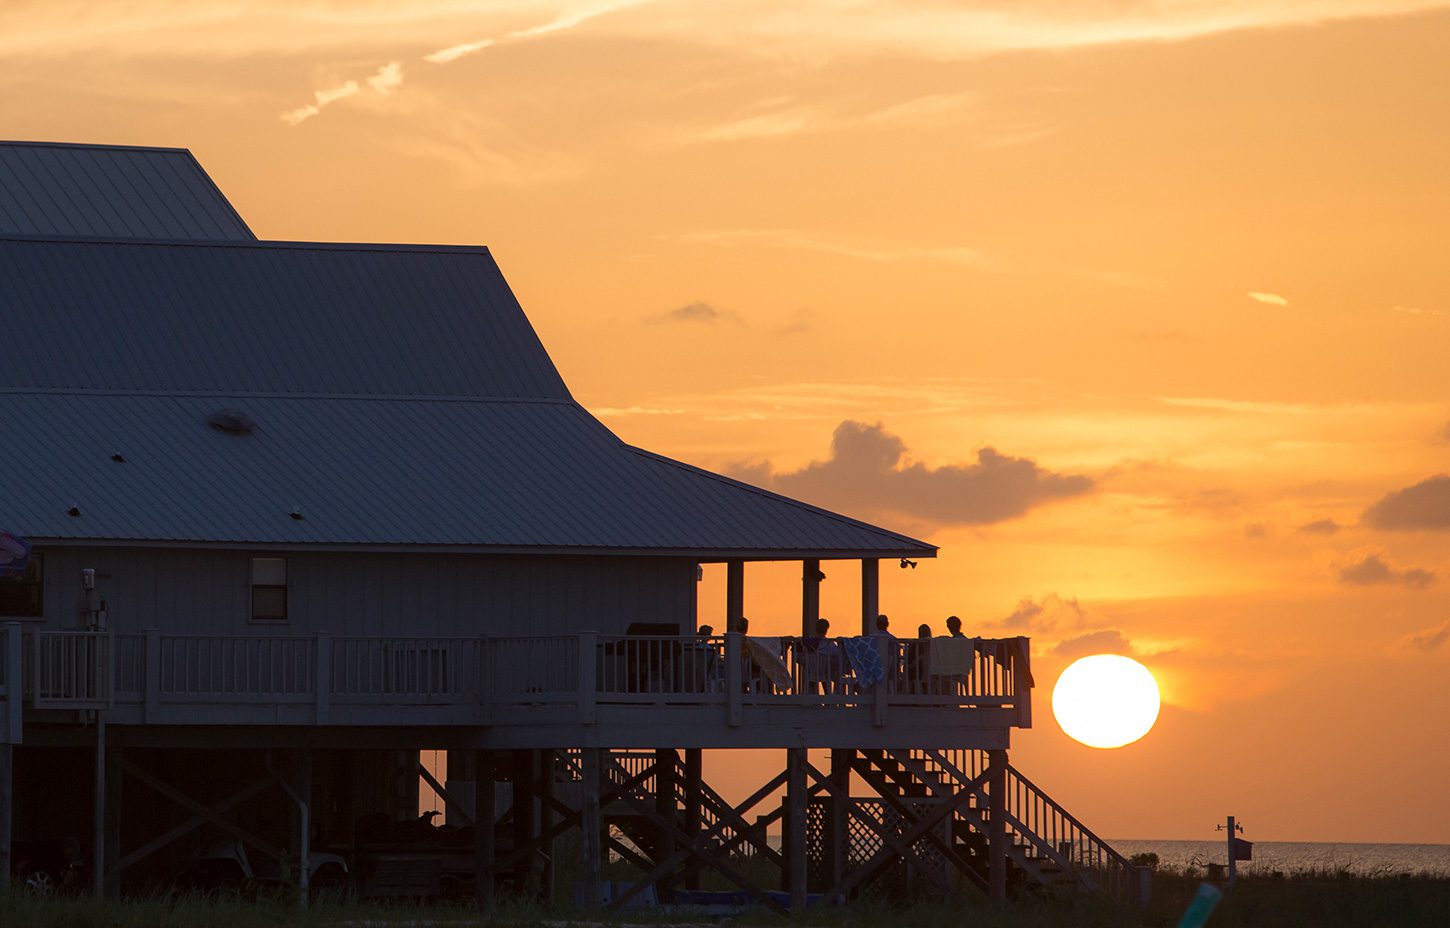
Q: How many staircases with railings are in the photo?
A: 2